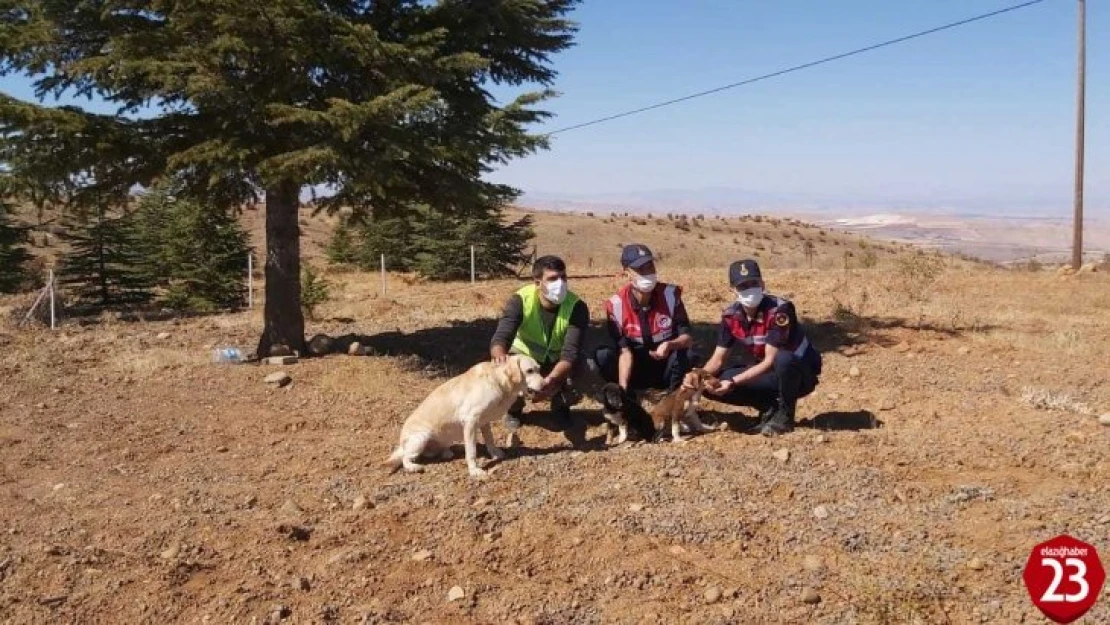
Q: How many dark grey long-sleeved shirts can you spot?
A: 1